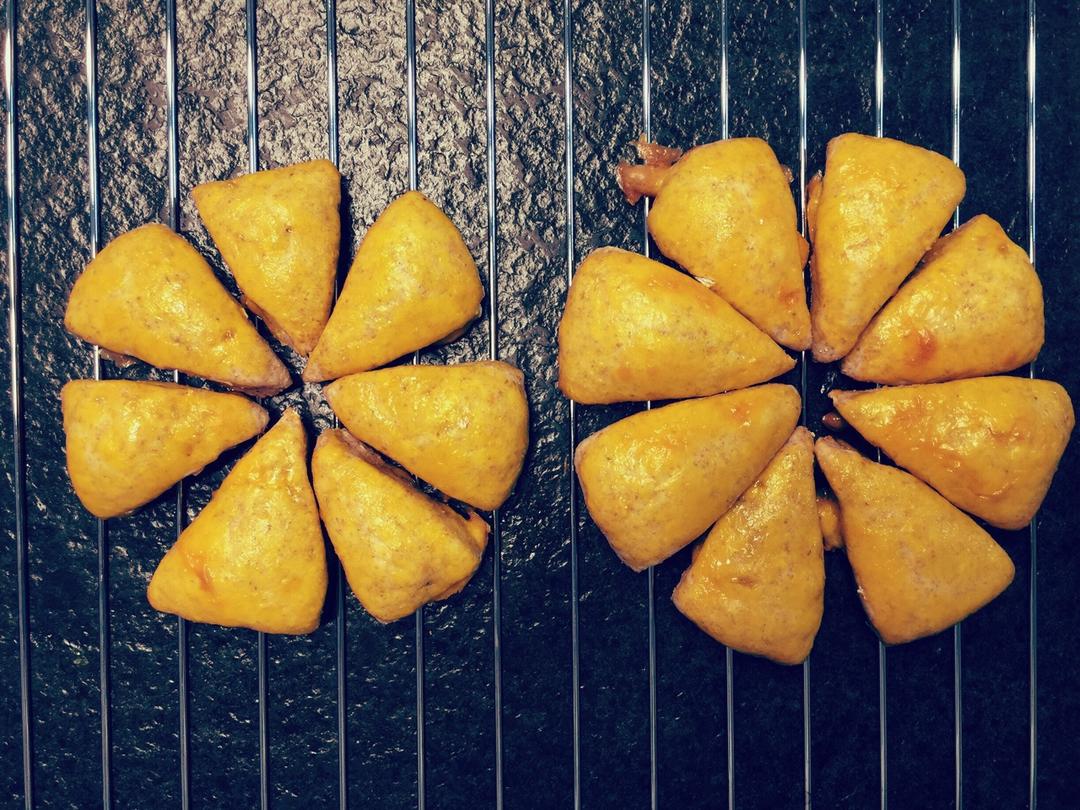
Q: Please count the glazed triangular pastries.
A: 15